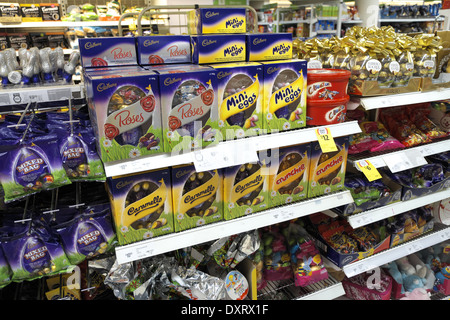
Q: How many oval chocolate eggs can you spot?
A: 9